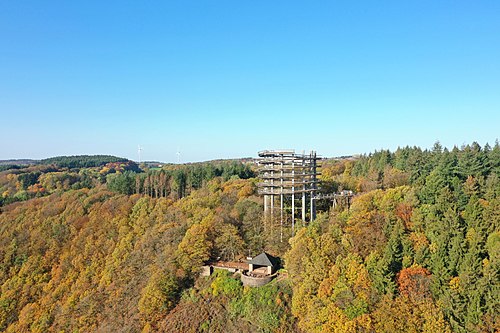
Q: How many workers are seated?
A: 0